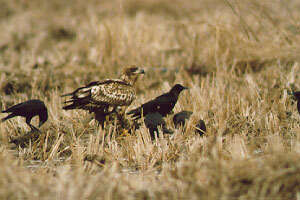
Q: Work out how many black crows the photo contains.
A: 5